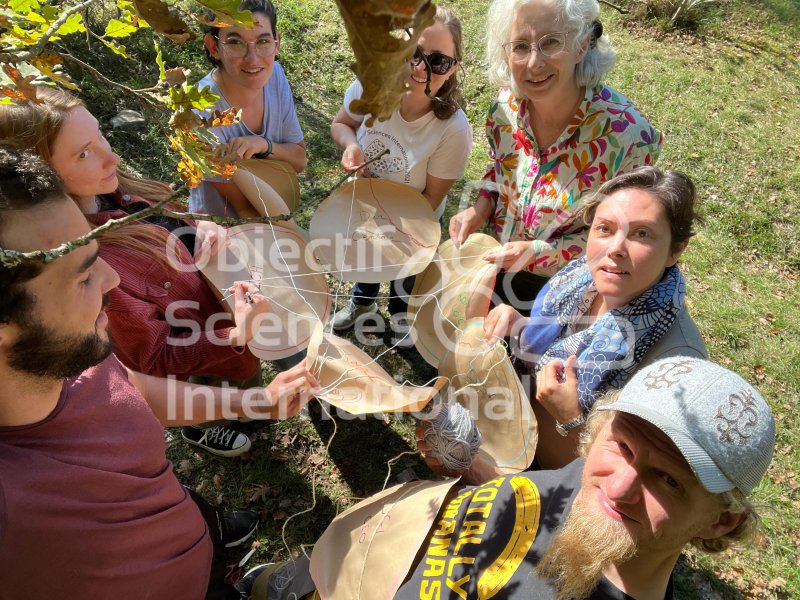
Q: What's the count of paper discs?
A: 7